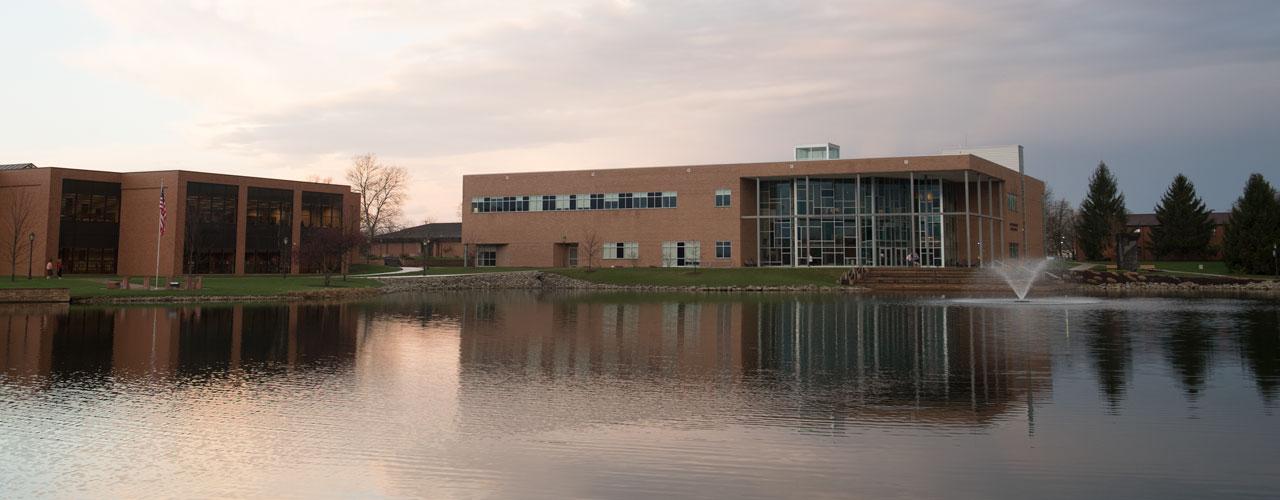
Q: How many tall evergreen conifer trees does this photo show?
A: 3